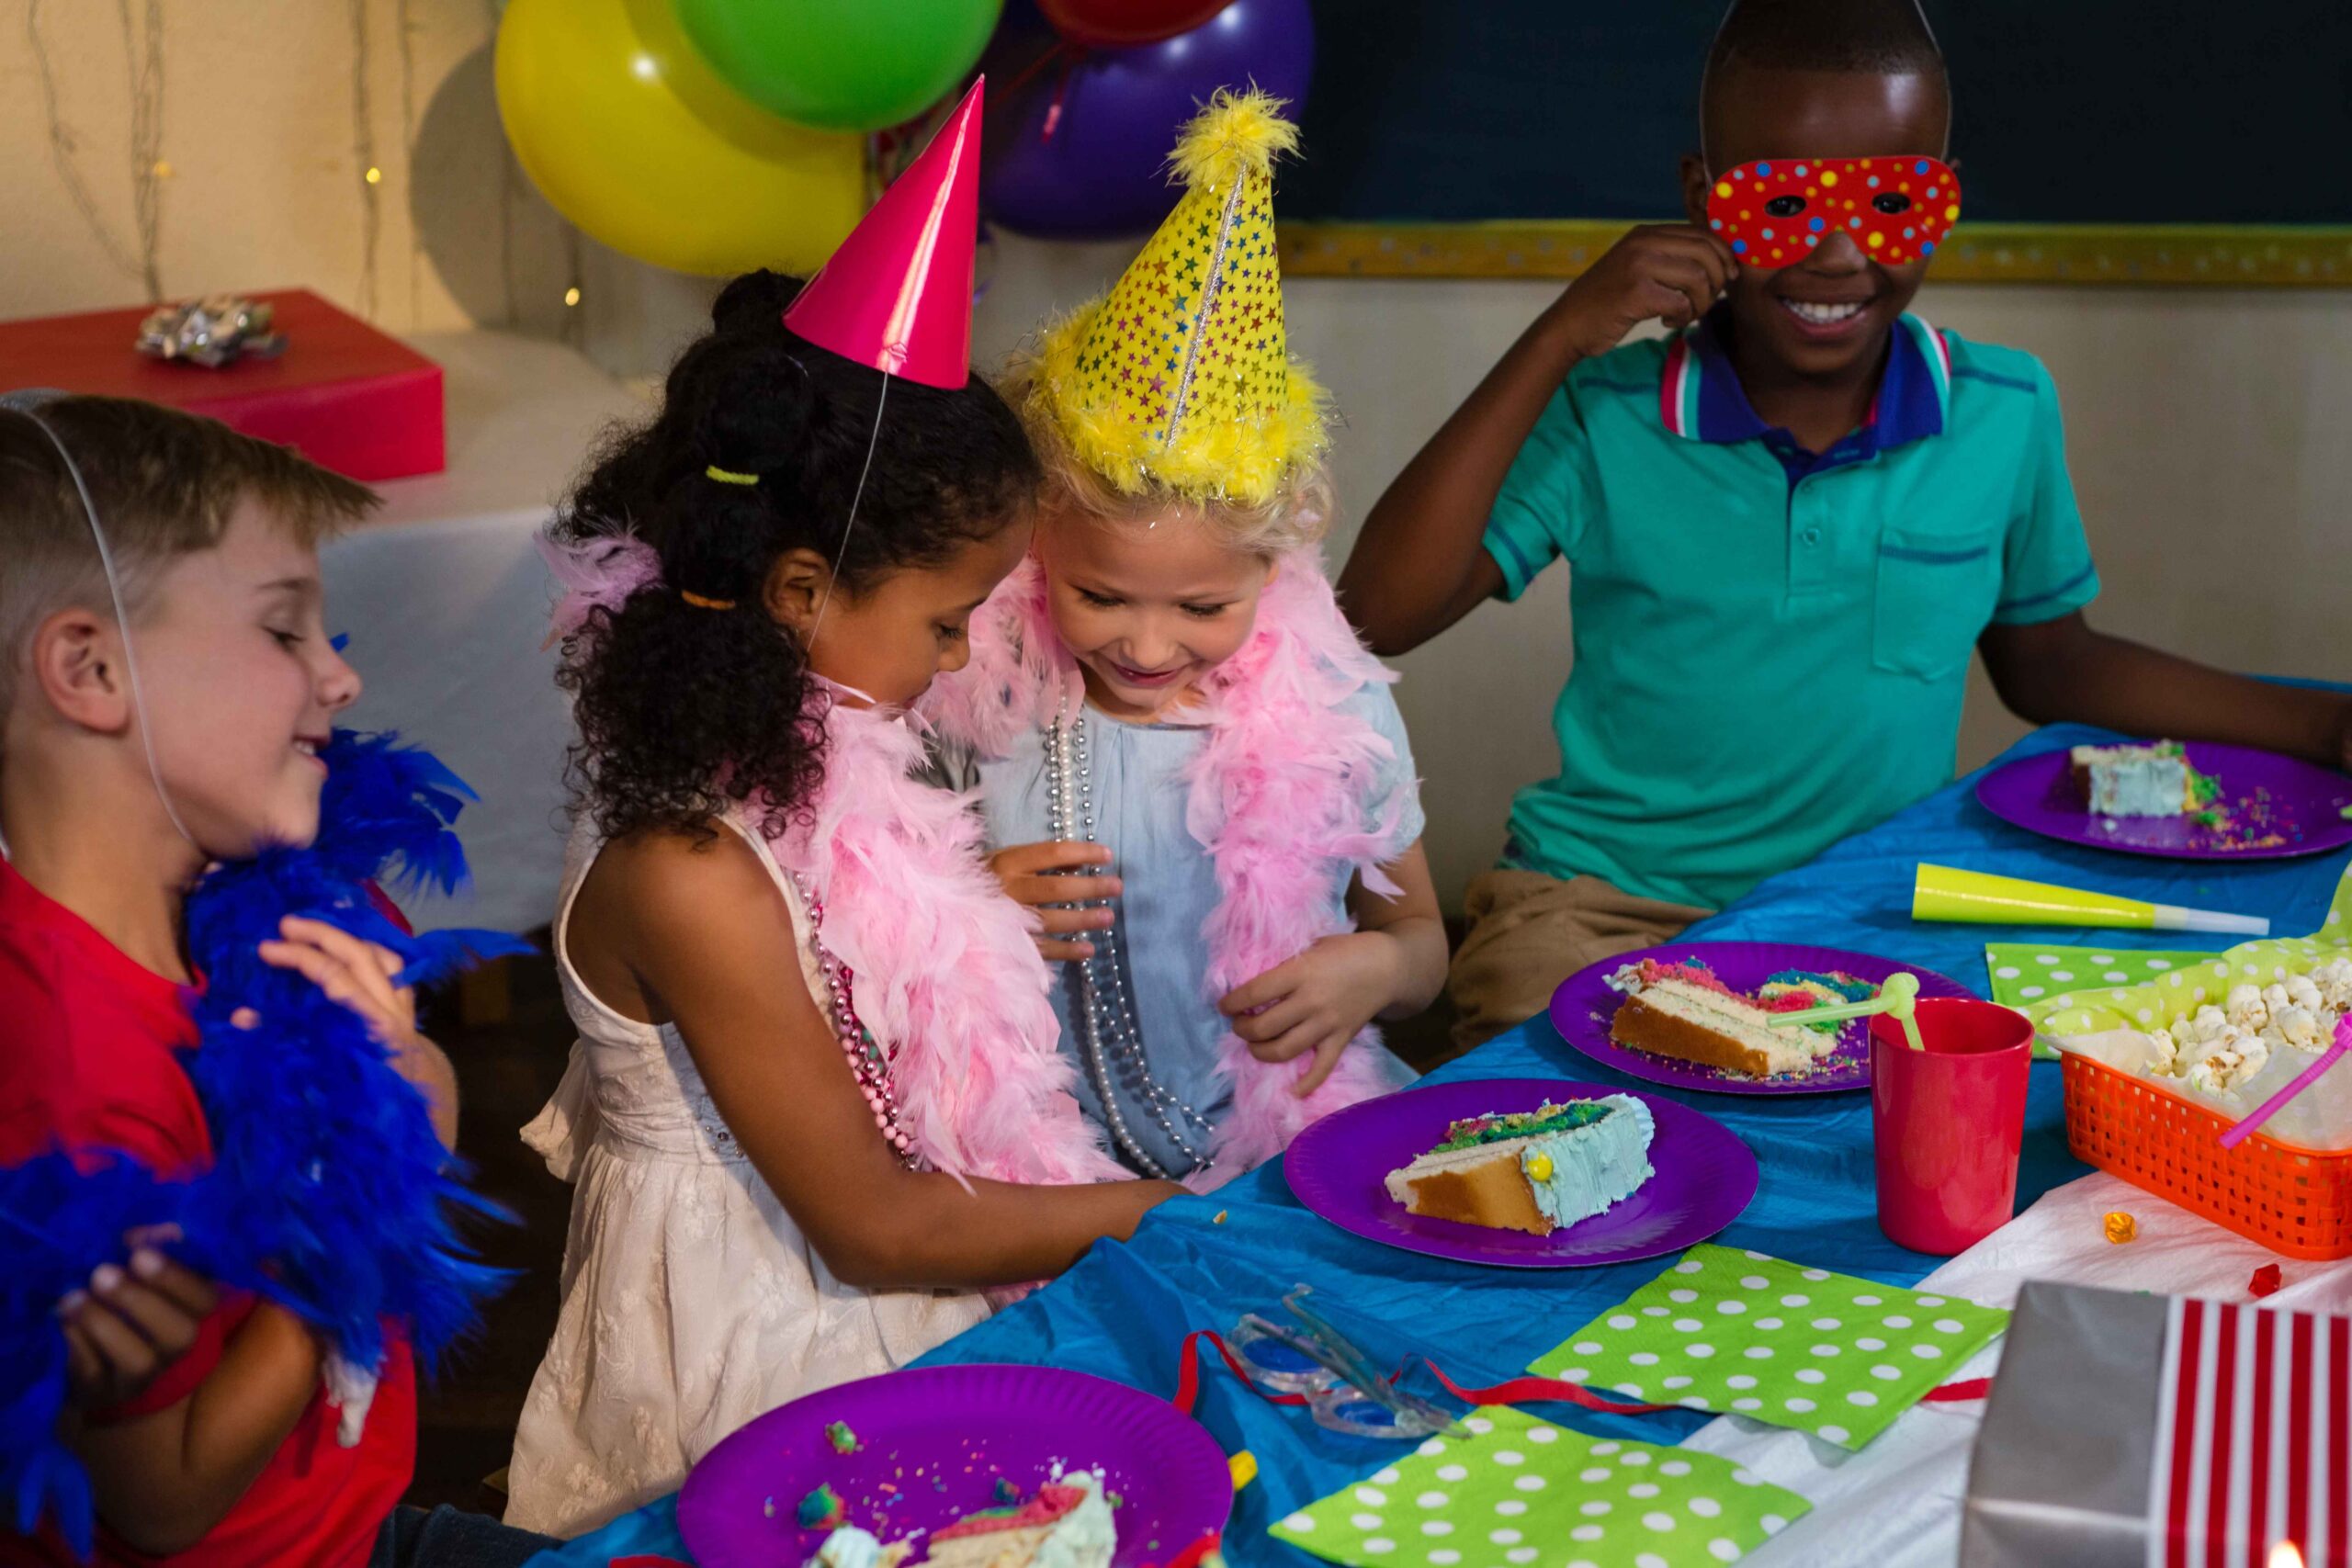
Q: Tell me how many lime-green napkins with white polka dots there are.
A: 3